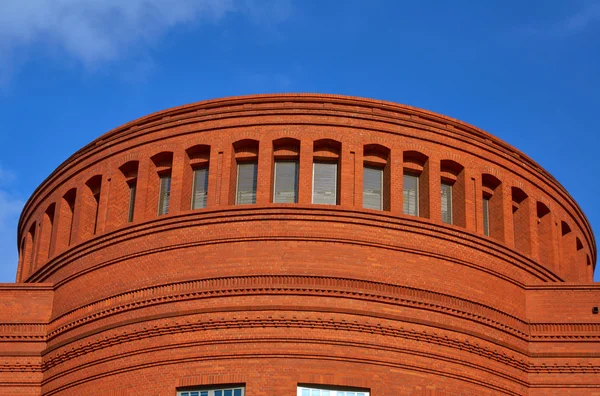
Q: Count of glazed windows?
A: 12